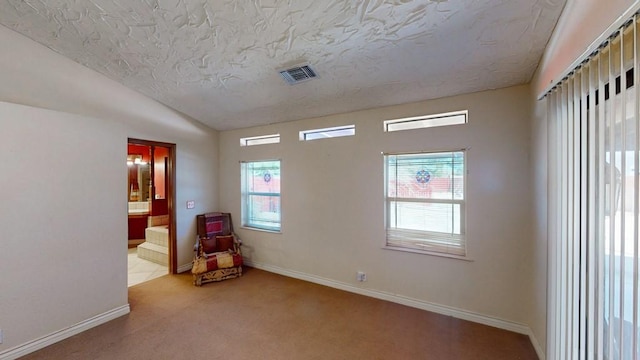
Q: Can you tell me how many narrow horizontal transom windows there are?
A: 3